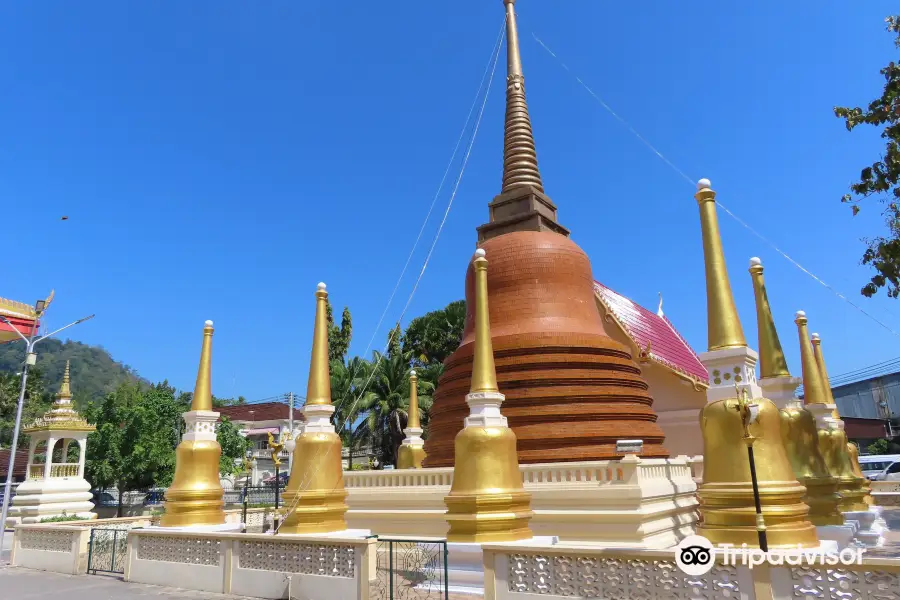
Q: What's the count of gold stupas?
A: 8